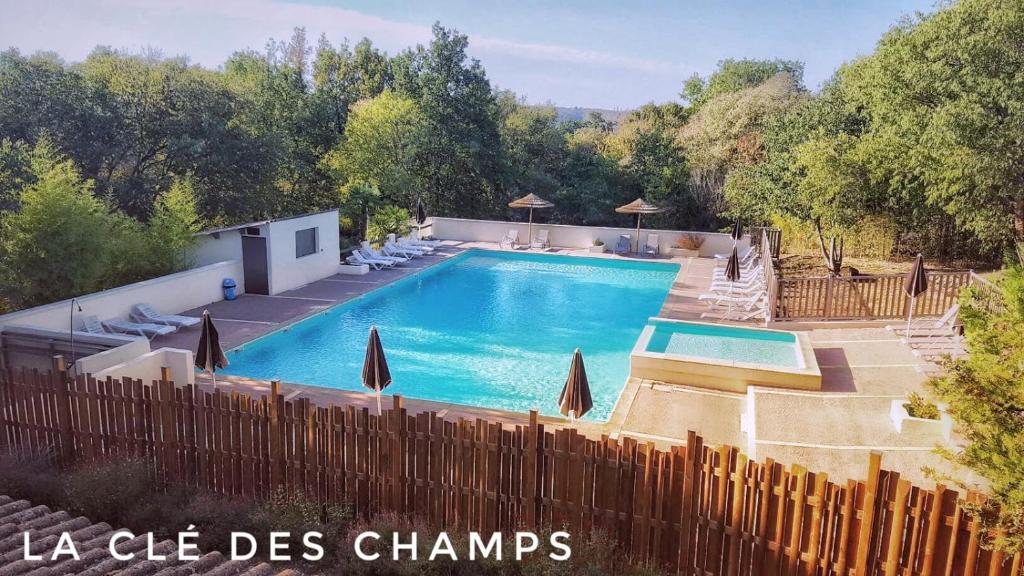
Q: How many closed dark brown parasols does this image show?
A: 7